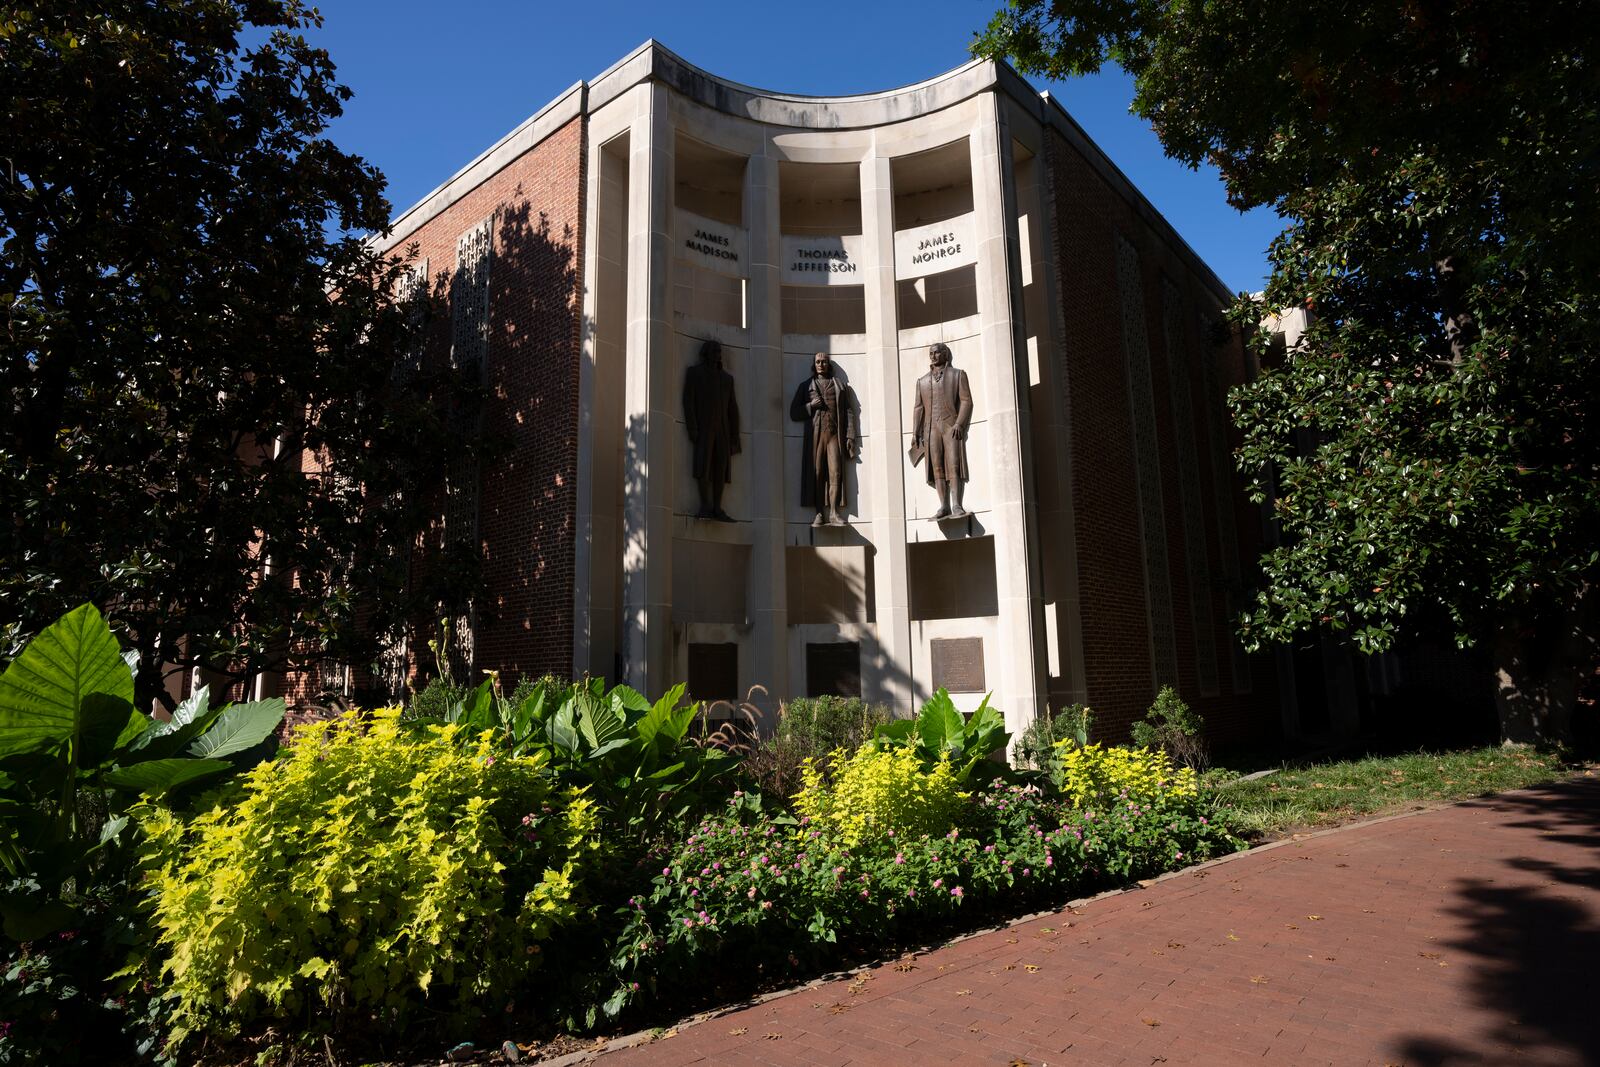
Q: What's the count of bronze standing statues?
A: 3